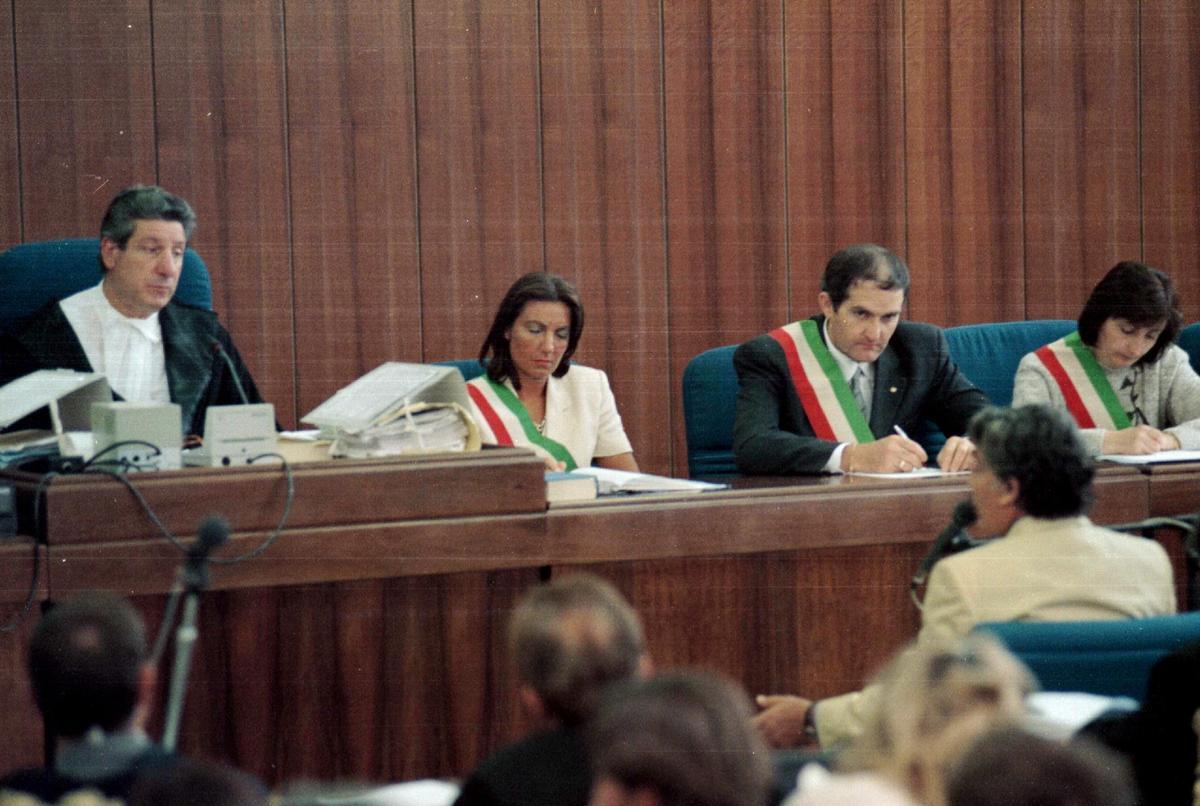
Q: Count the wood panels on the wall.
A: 11